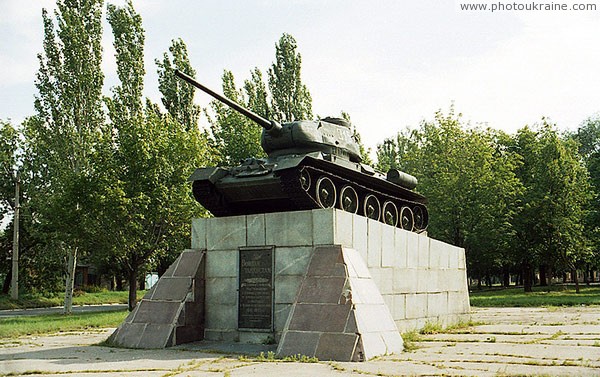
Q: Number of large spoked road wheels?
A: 5